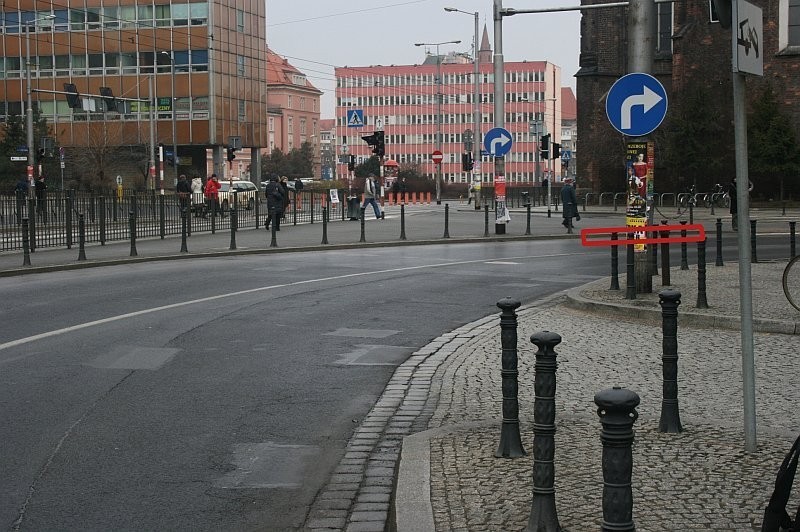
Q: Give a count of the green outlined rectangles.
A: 0